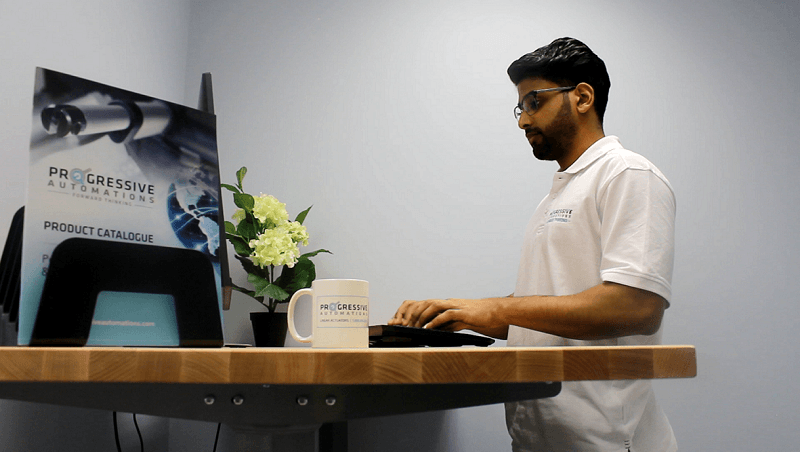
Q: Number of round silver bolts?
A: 4